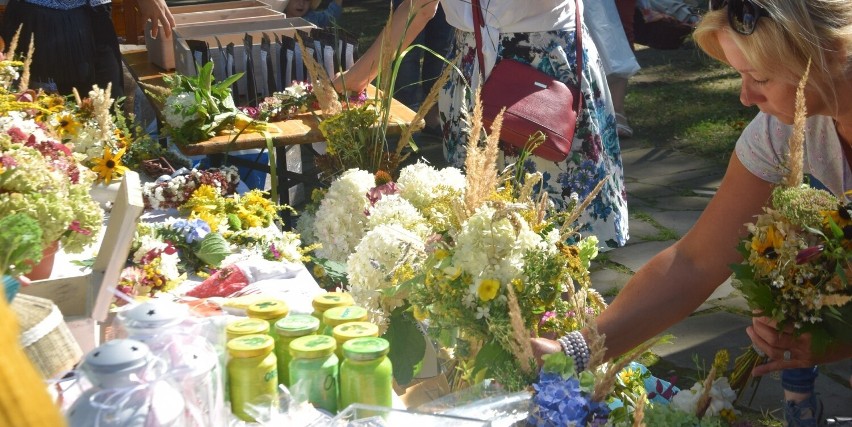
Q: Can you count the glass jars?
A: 9